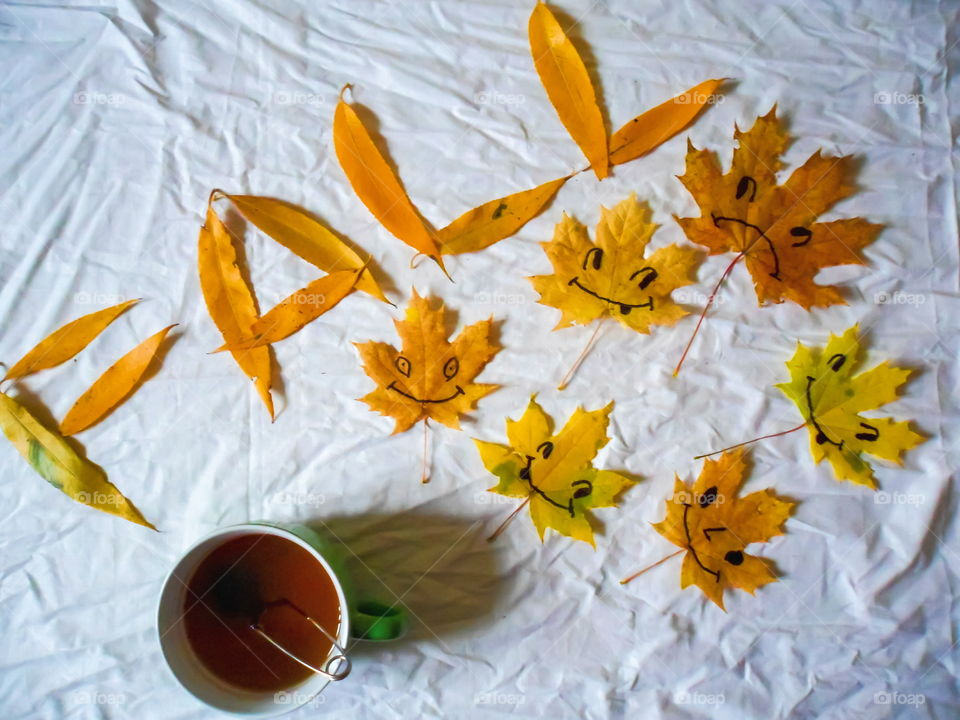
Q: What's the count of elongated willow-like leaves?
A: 10